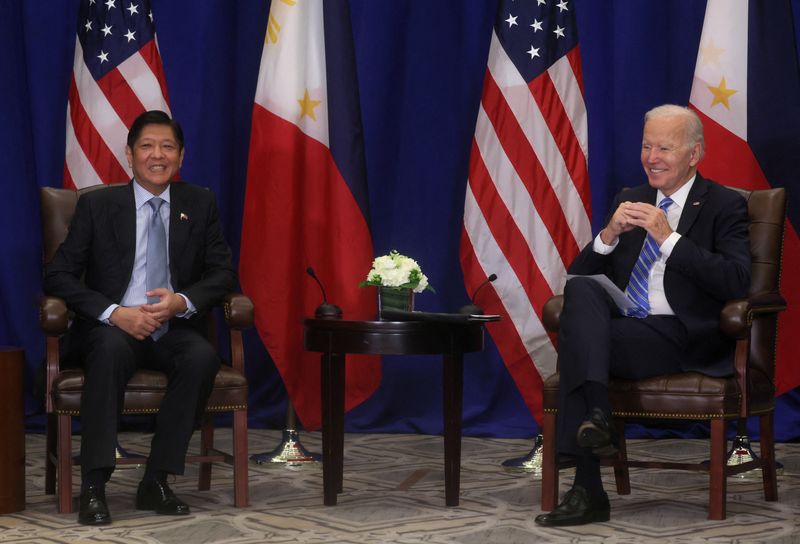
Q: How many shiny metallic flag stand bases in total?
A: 4